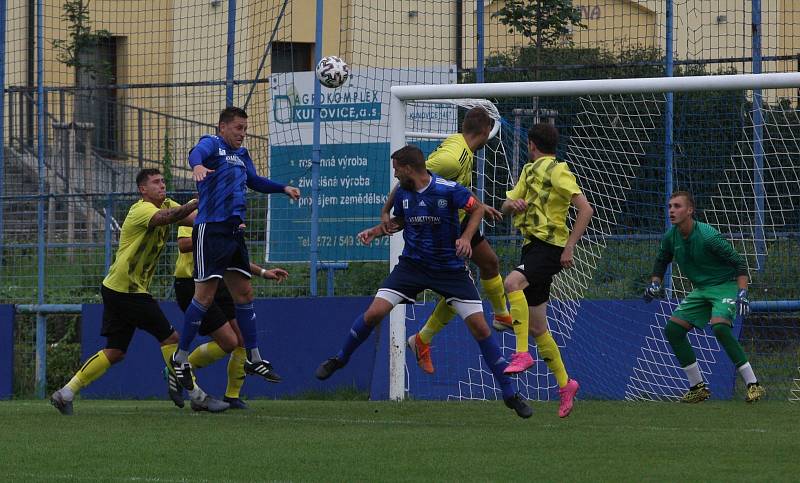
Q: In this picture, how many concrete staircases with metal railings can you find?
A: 1